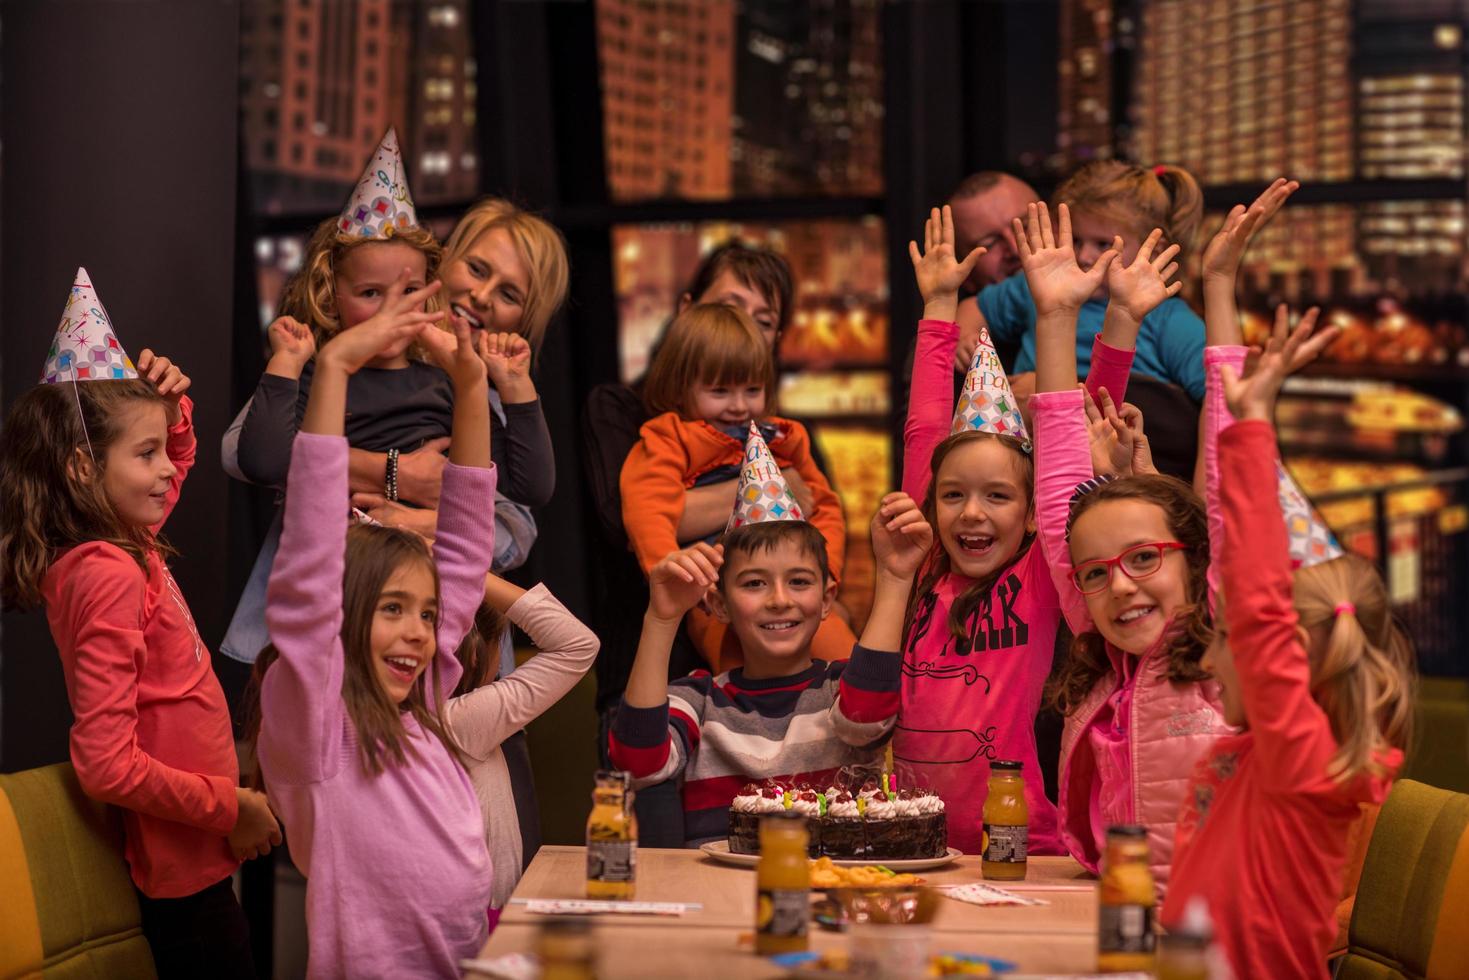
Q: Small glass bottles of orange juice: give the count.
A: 6